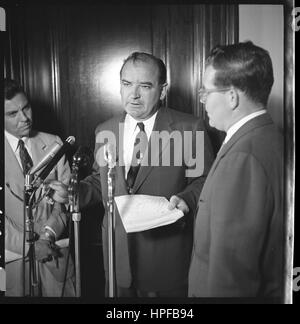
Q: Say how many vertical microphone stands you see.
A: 3